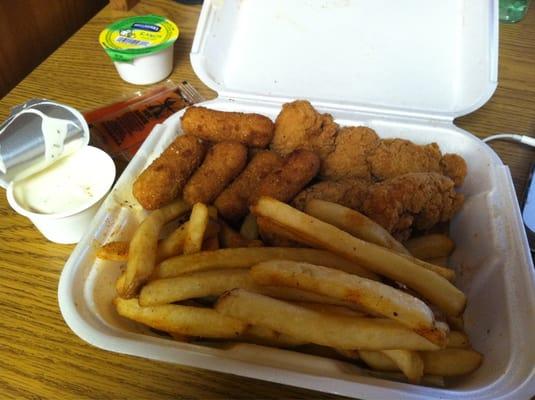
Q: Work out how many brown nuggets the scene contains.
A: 5